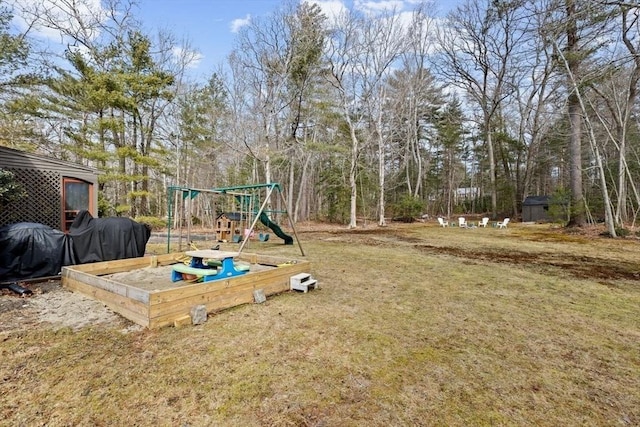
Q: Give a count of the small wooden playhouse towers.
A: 1